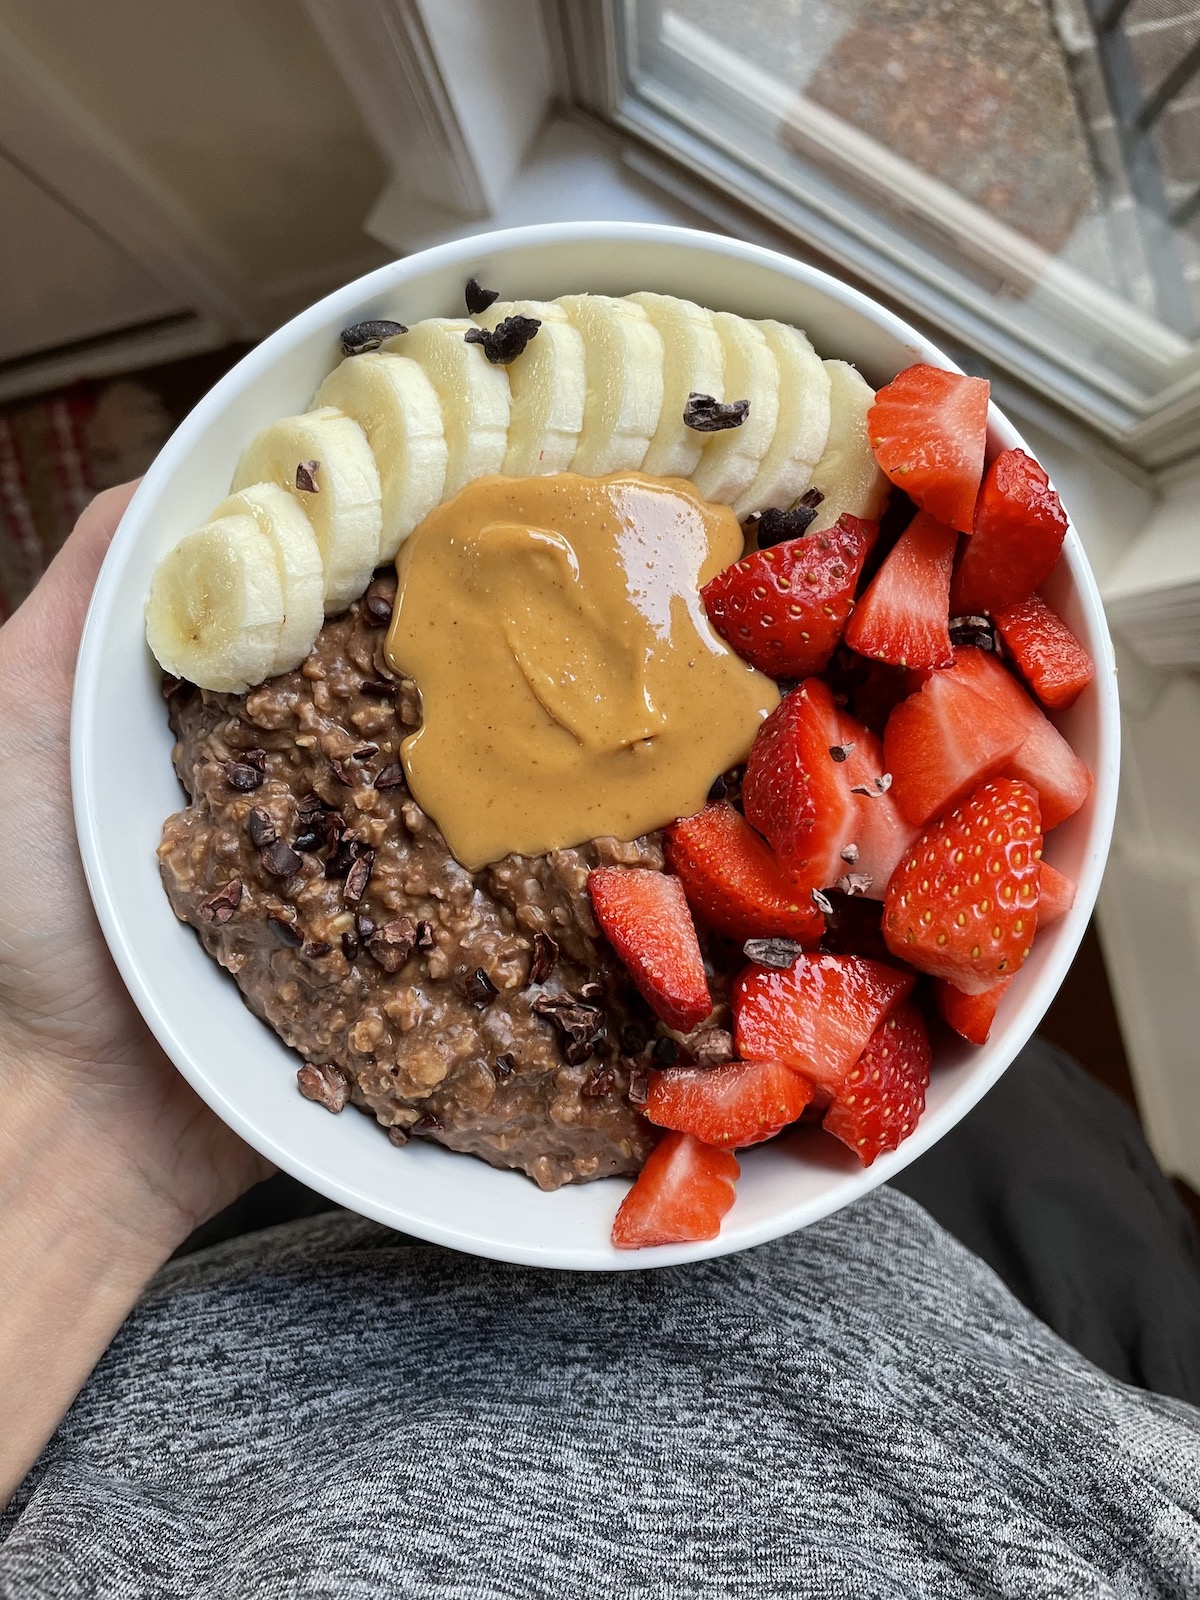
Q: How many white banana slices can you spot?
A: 11